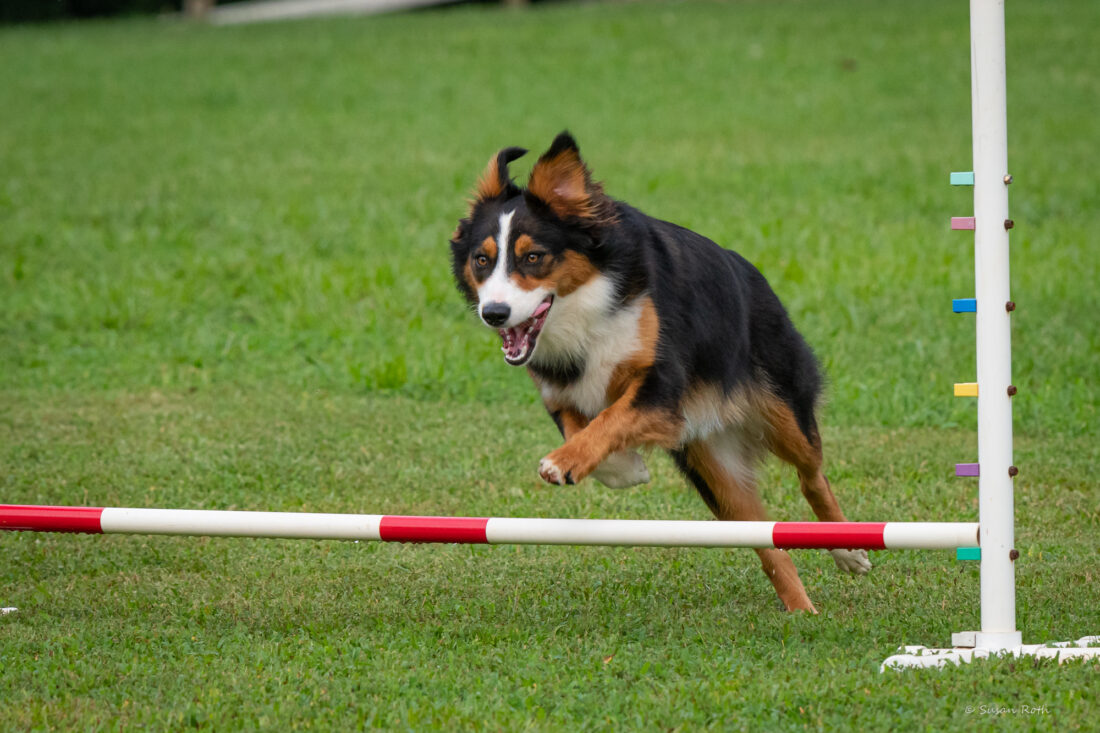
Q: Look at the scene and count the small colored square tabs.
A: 6